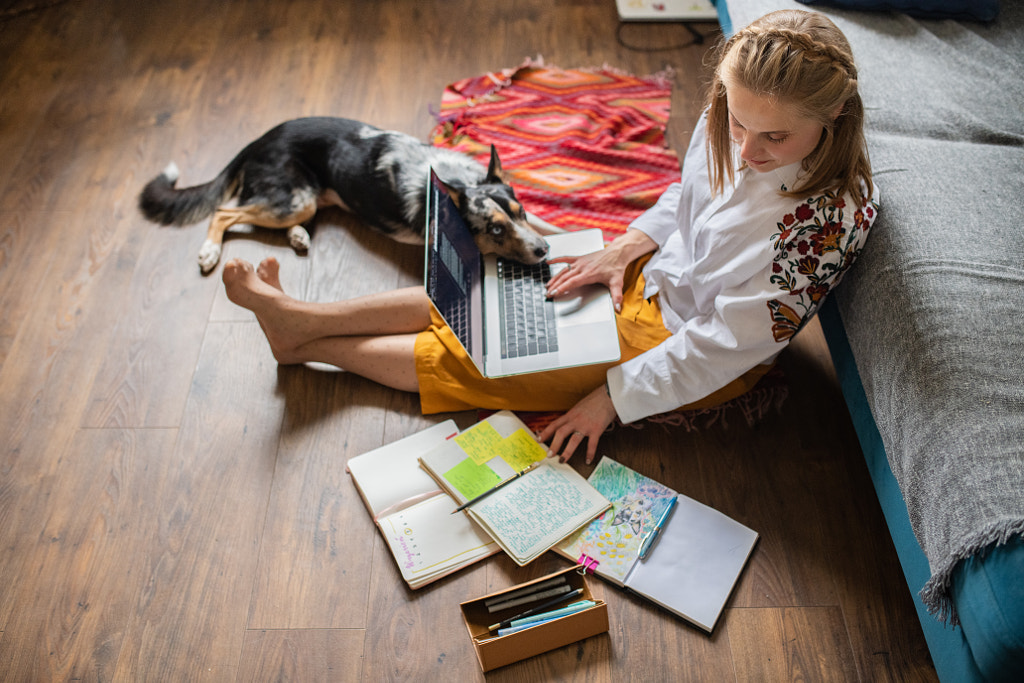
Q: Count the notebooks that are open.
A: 3